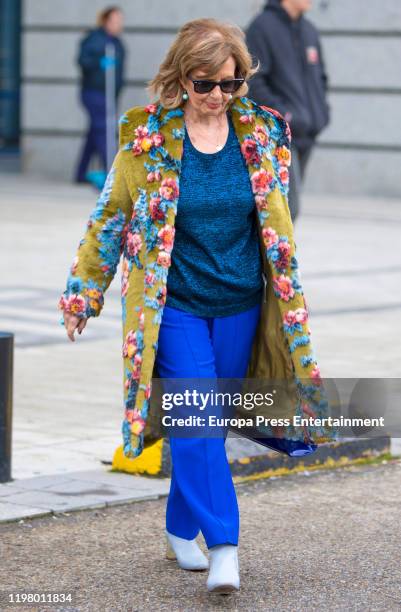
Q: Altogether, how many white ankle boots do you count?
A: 2